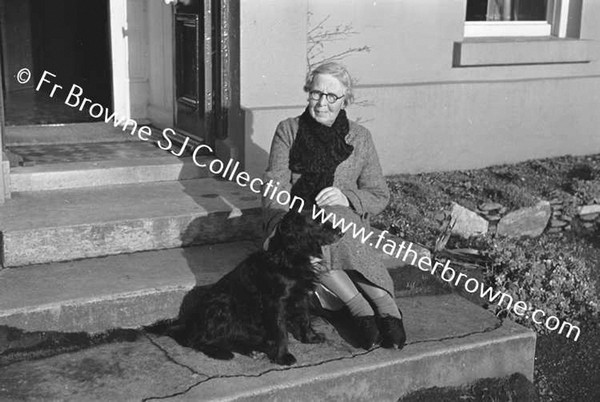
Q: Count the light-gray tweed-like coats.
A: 1